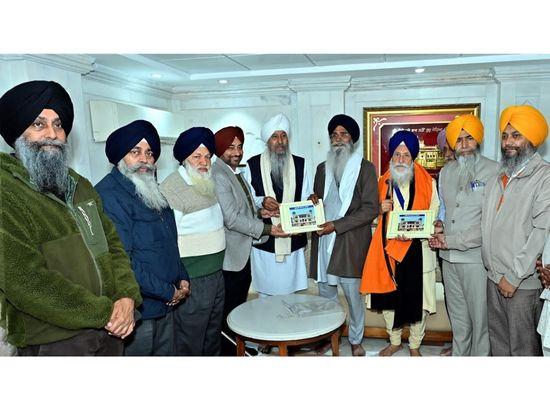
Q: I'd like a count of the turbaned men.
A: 10